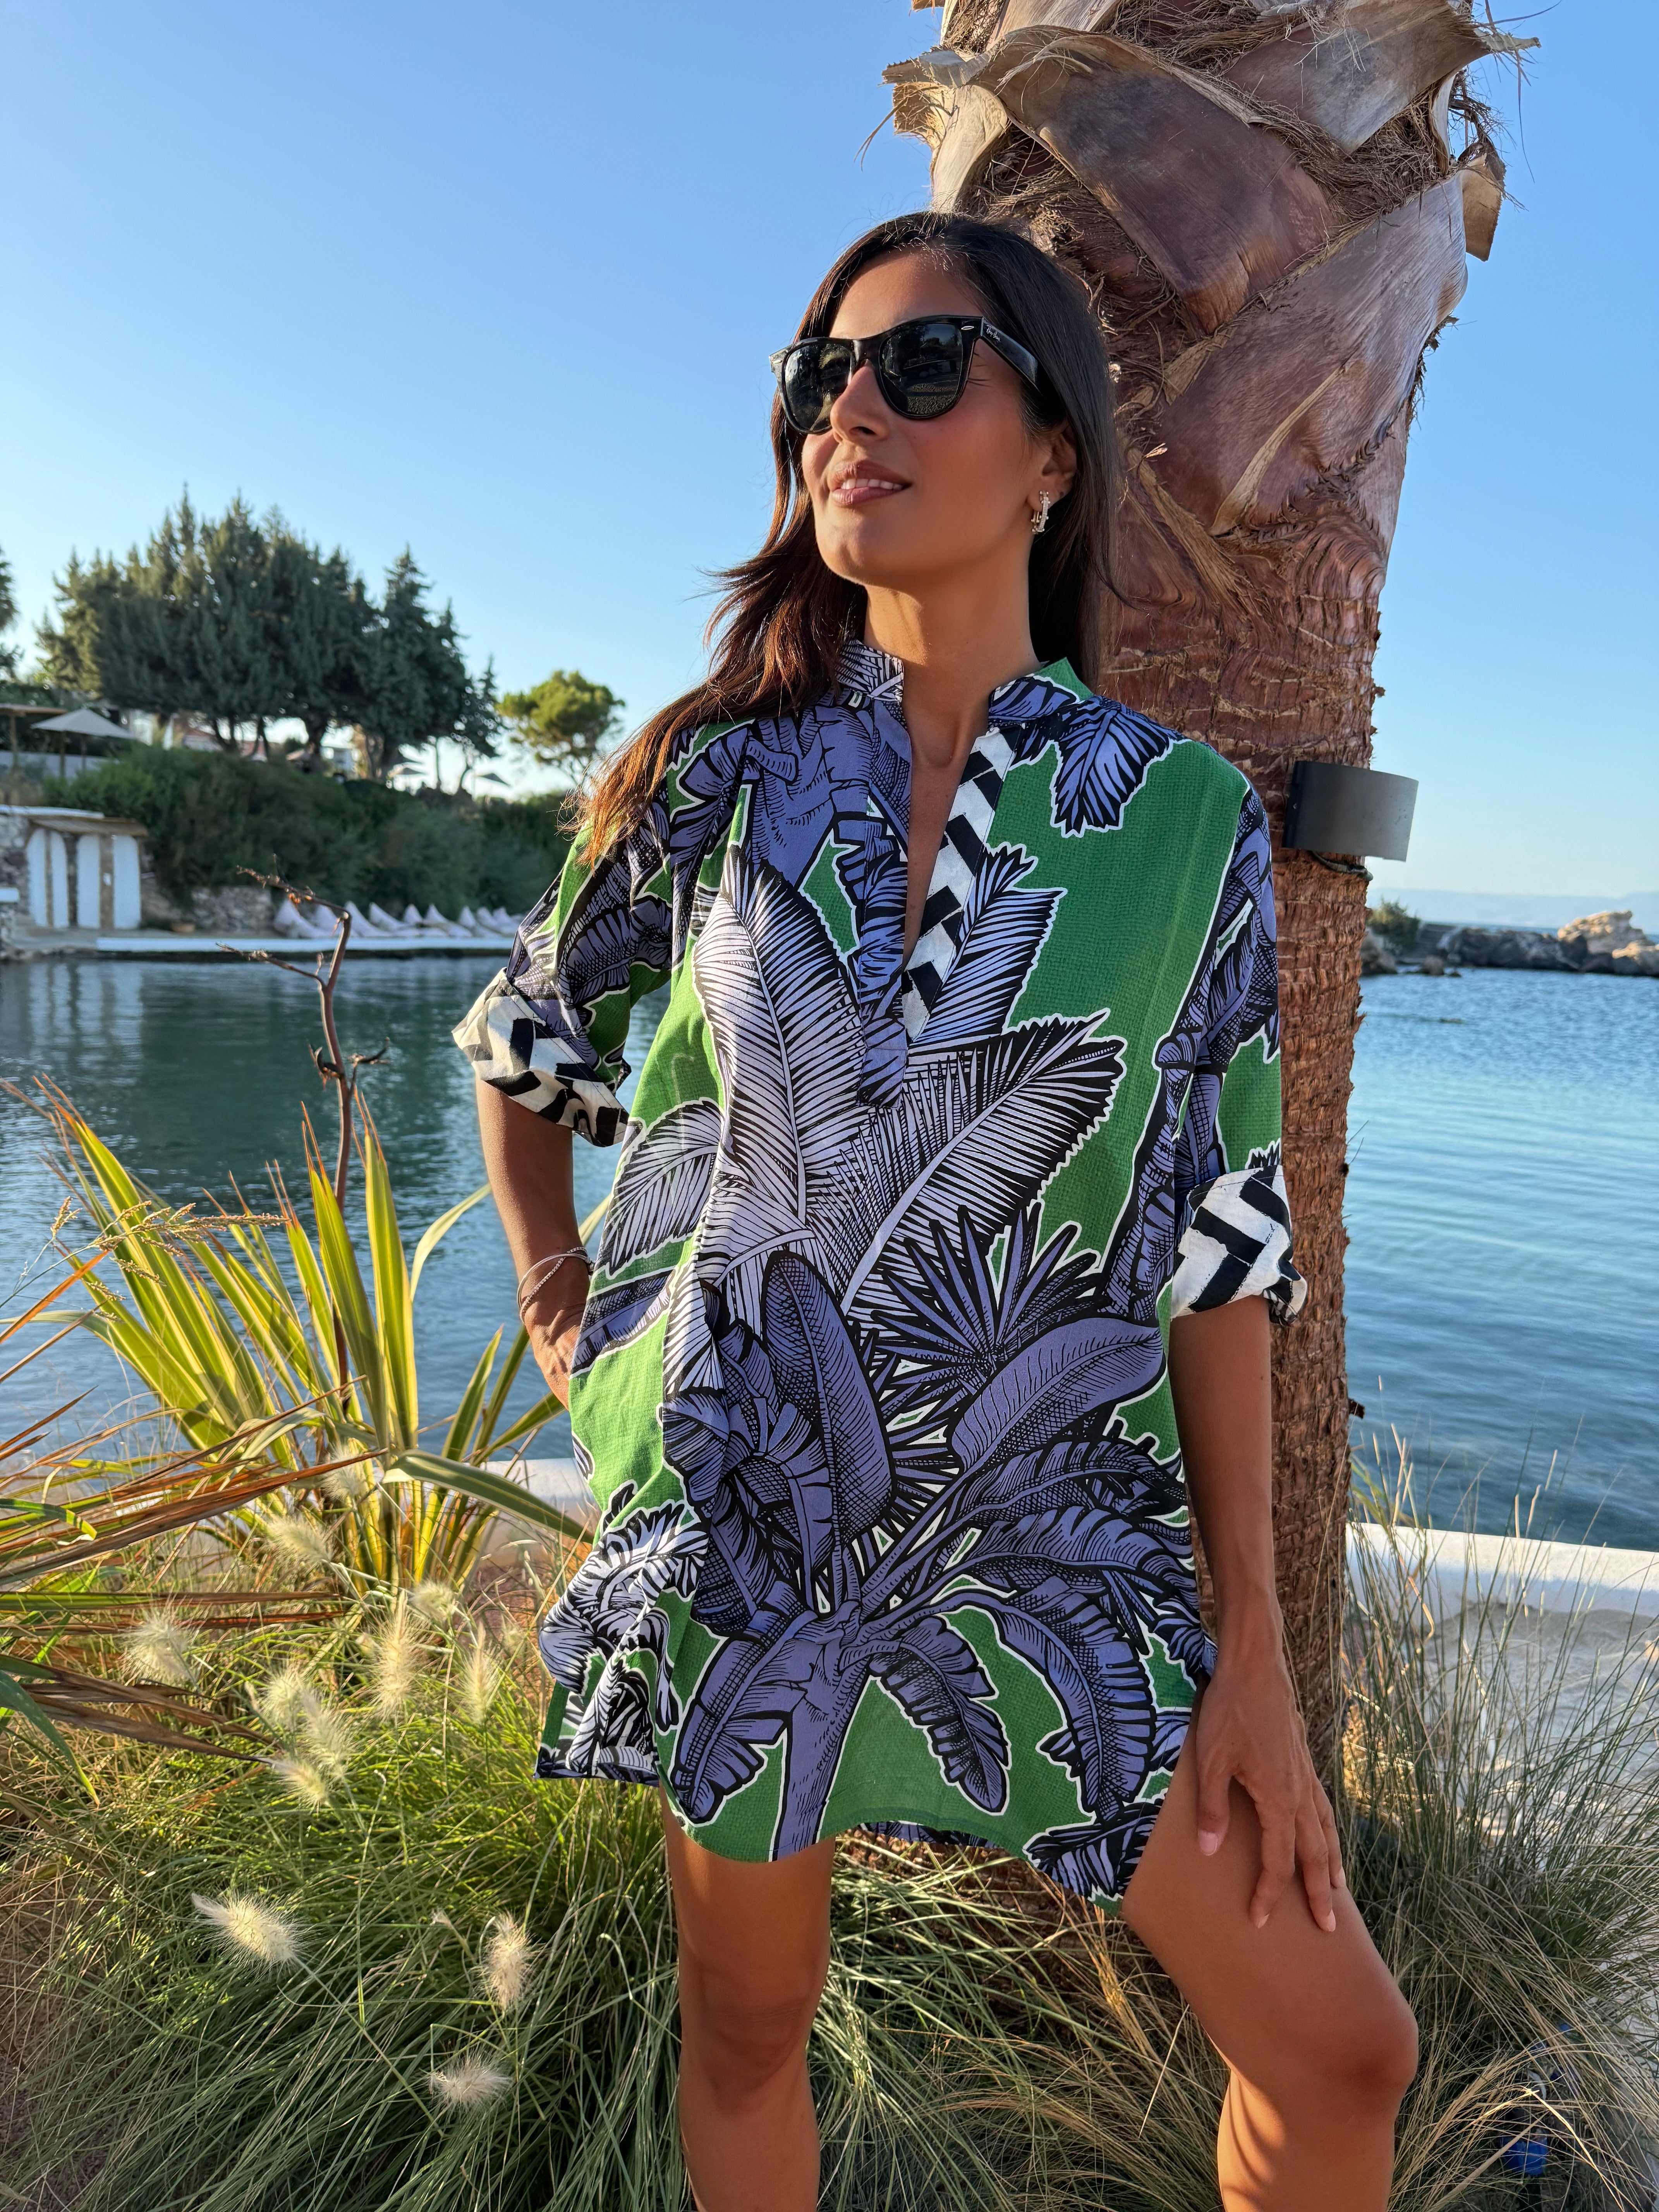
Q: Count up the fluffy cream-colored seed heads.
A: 12